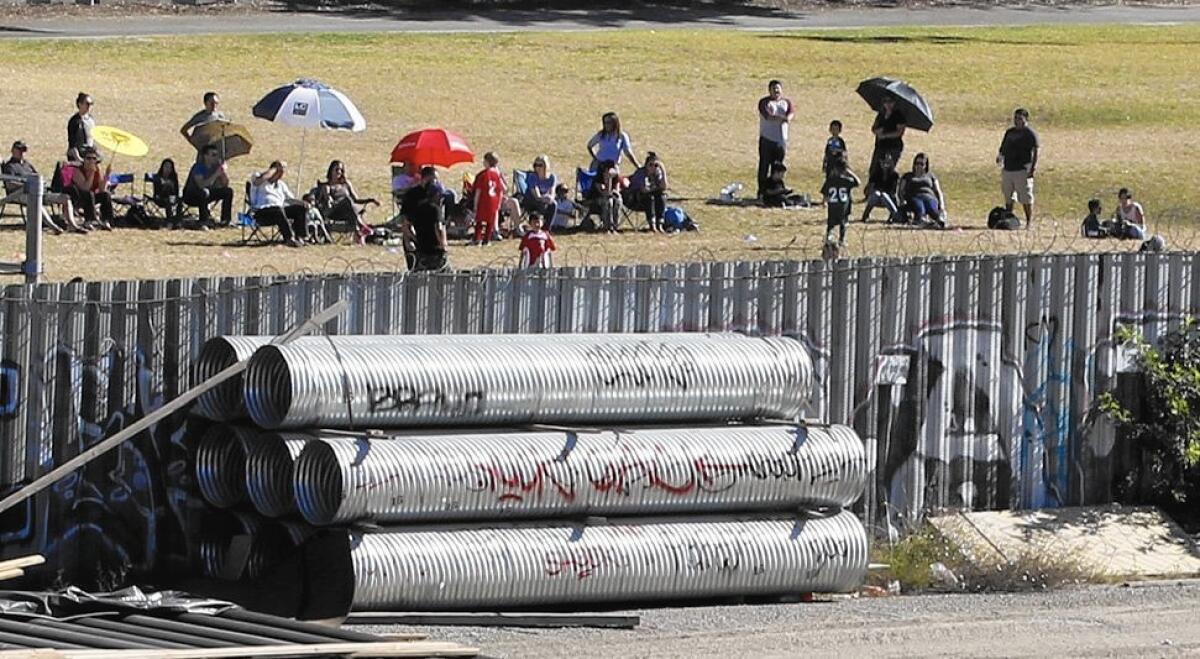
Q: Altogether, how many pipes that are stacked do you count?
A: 8